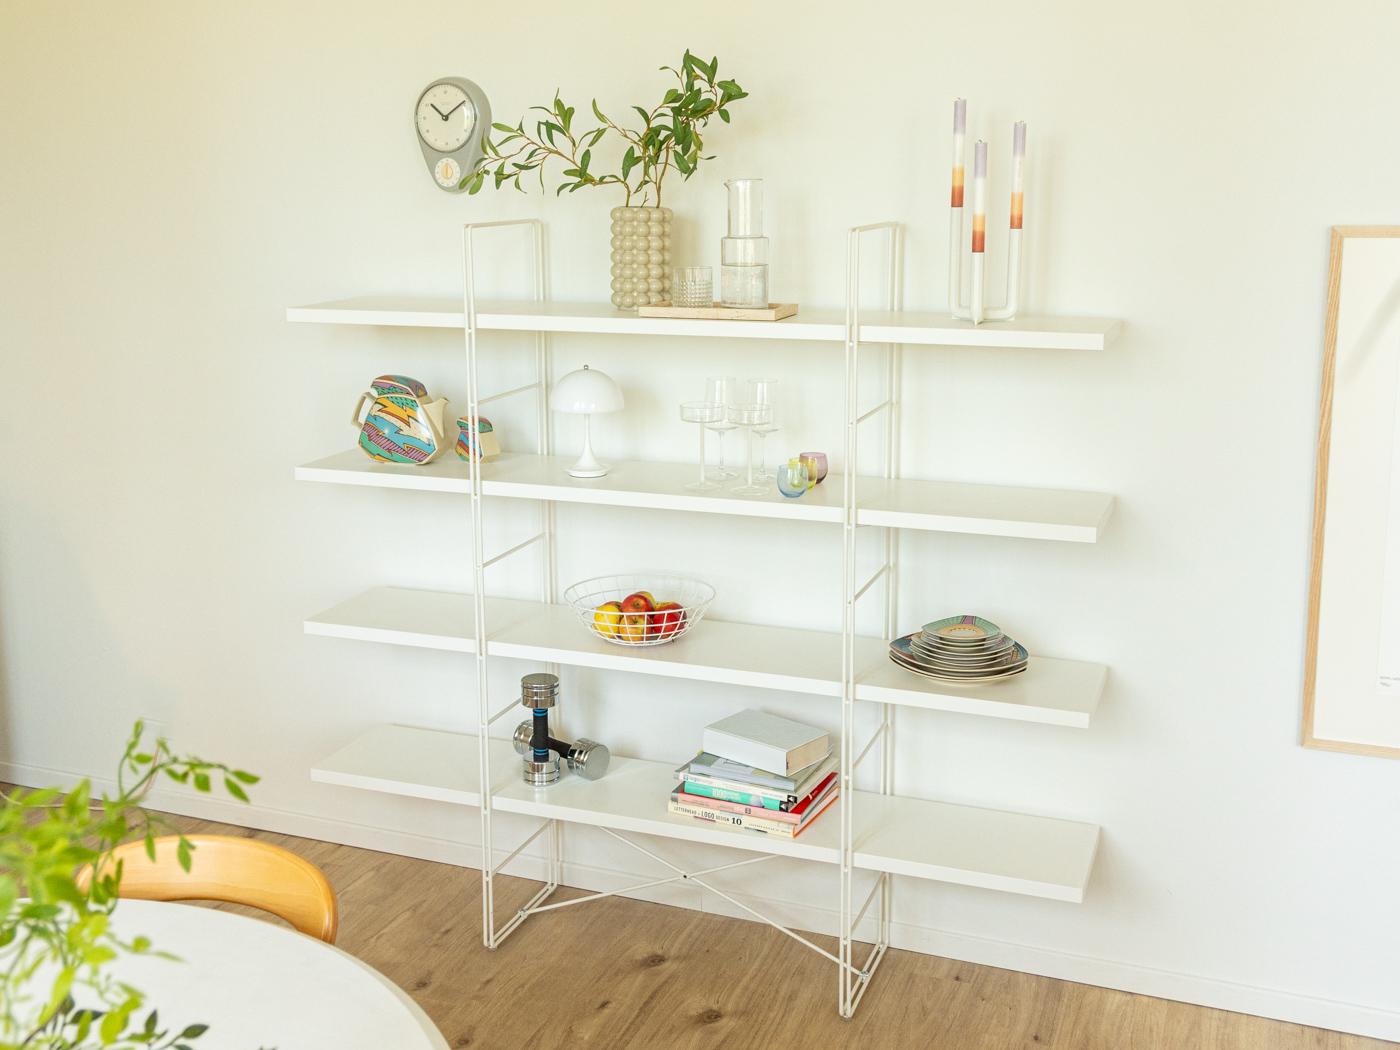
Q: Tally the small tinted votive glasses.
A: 3